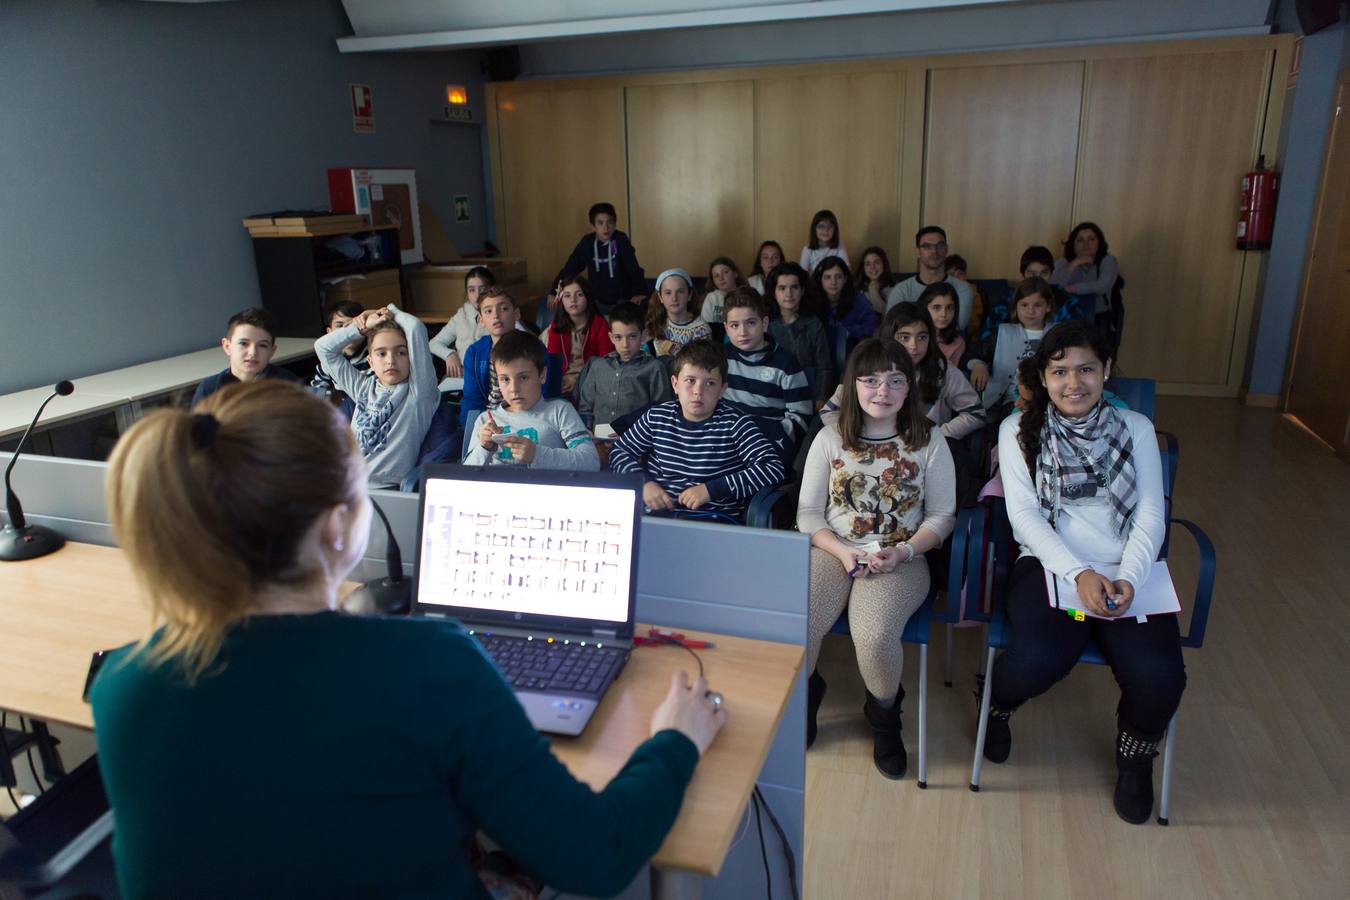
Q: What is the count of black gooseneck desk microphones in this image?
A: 2